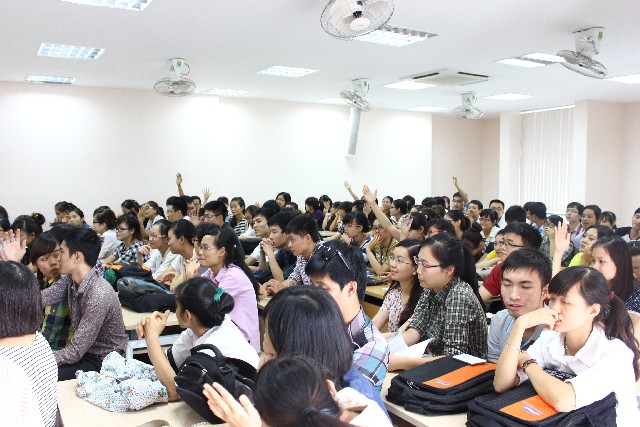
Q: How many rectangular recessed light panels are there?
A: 12